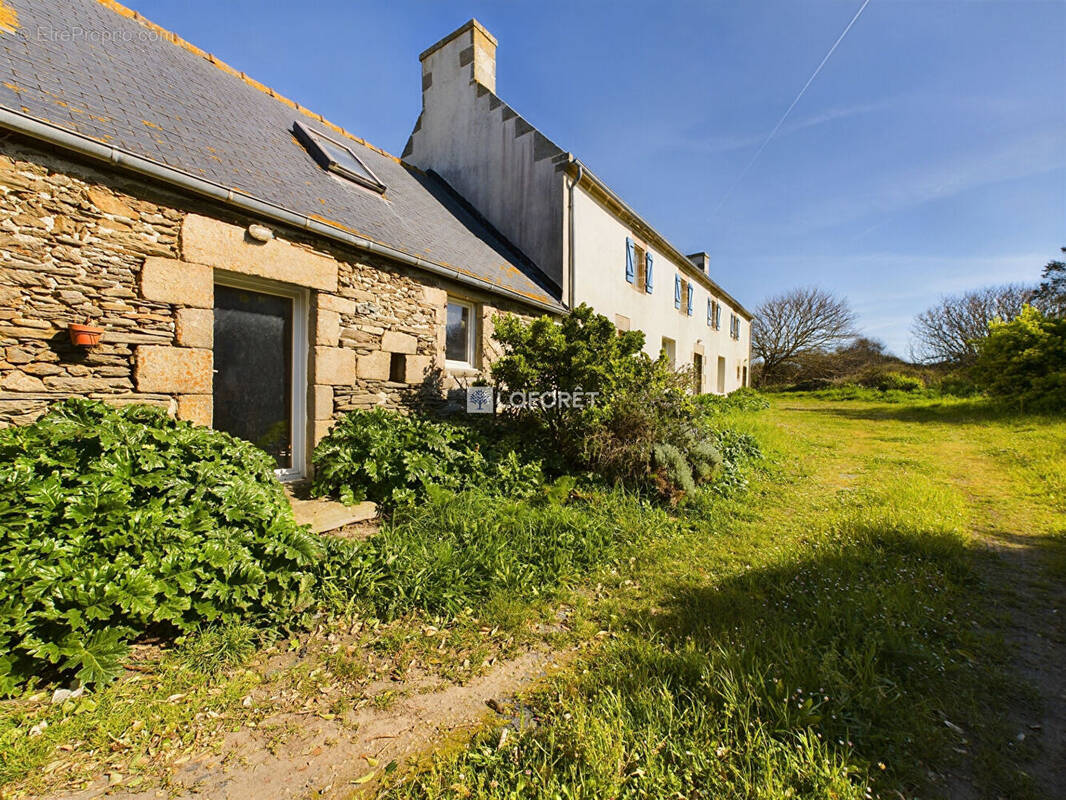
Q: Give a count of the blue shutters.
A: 8